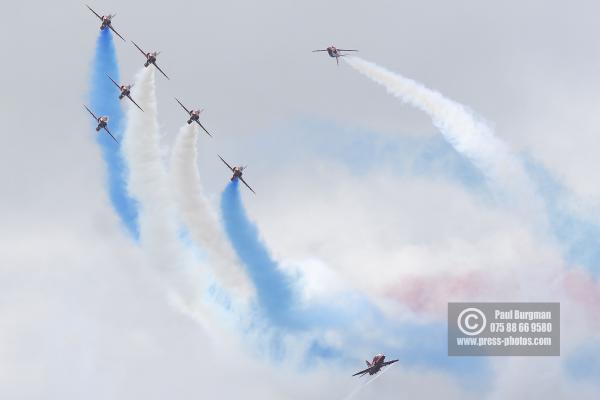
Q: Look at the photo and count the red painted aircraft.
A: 8